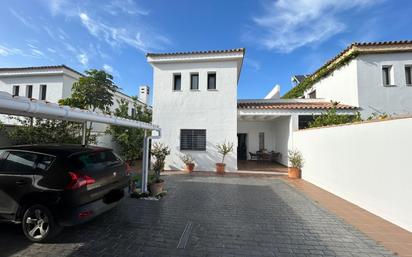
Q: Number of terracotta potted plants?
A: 4